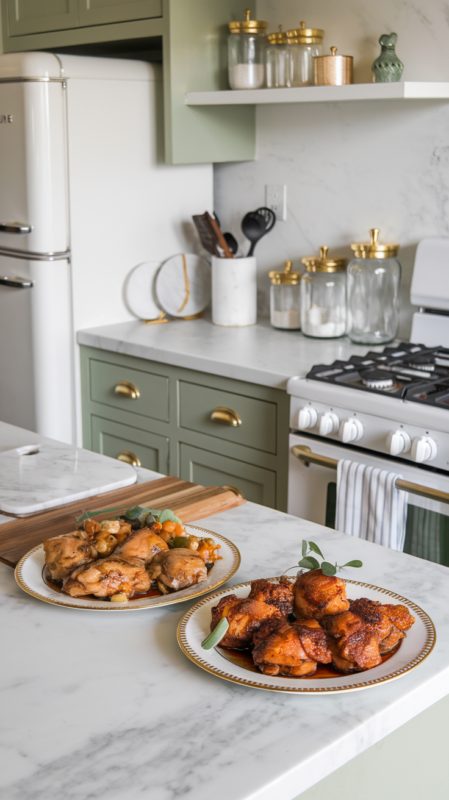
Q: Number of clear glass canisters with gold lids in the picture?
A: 6